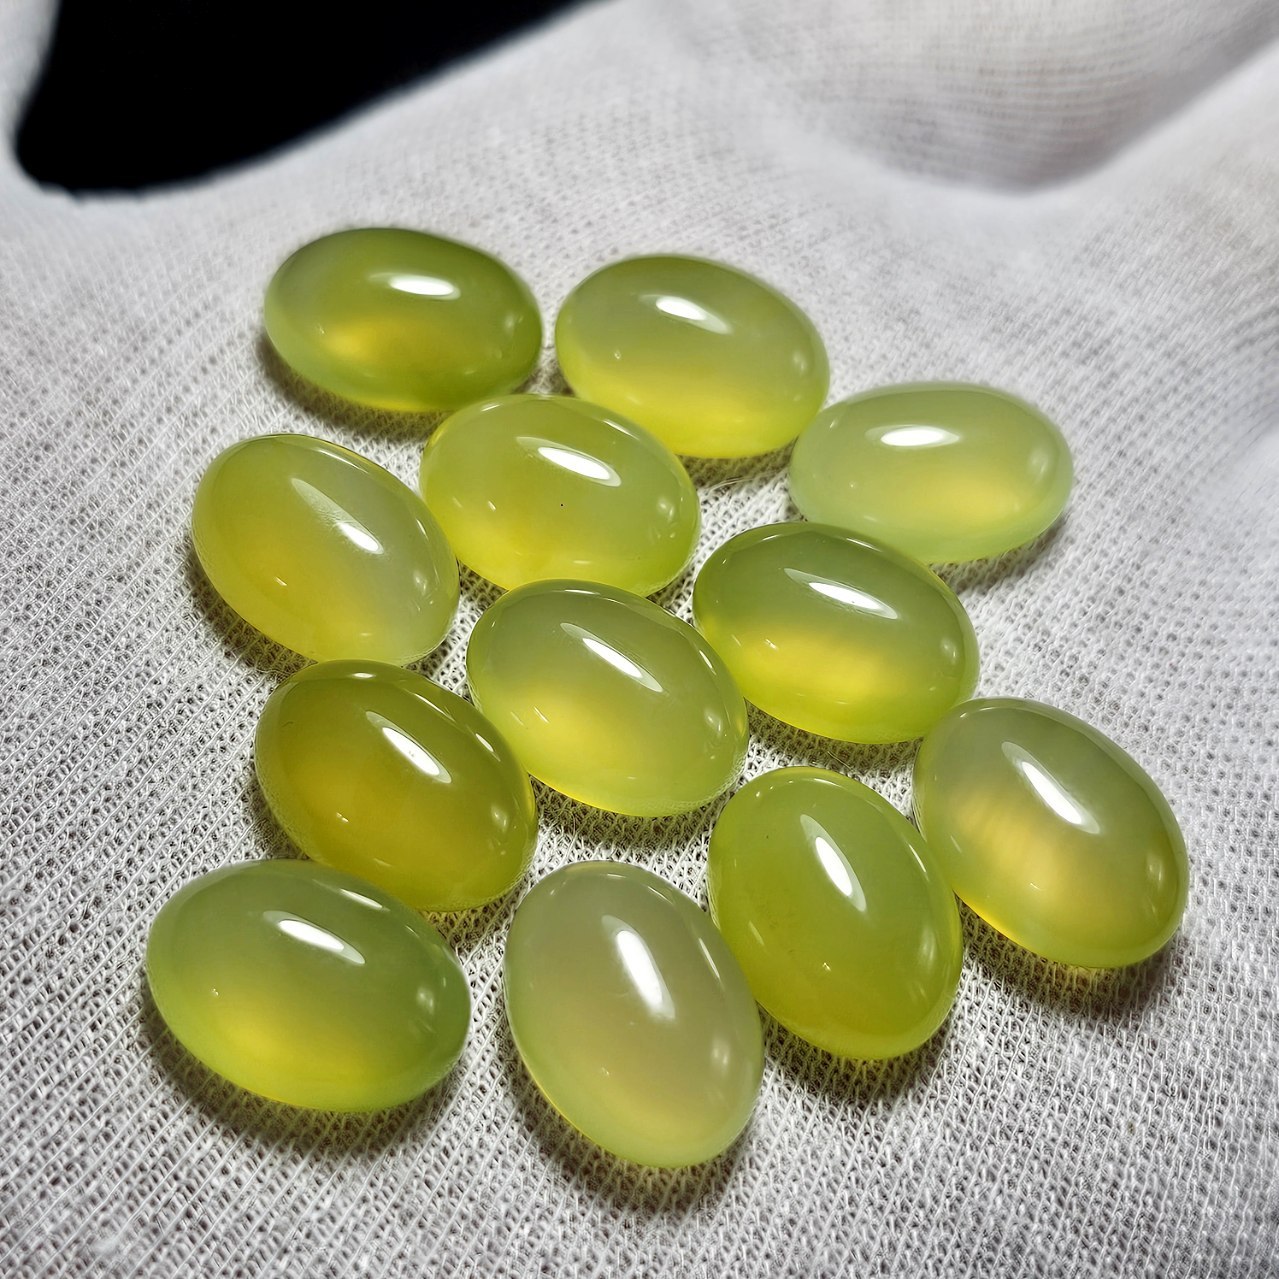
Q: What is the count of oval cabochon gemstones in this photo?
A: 12